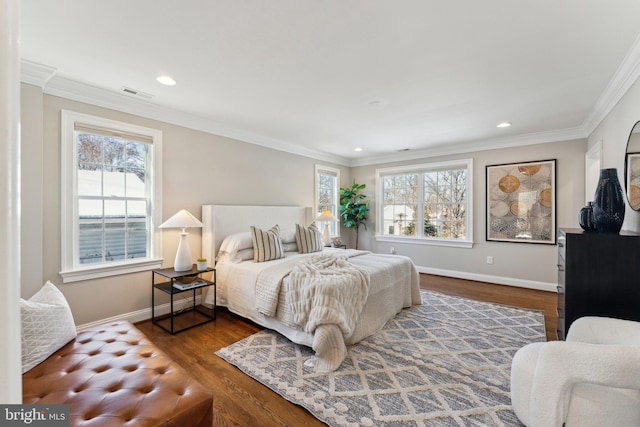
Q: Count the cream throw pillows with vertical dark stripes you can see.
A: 2